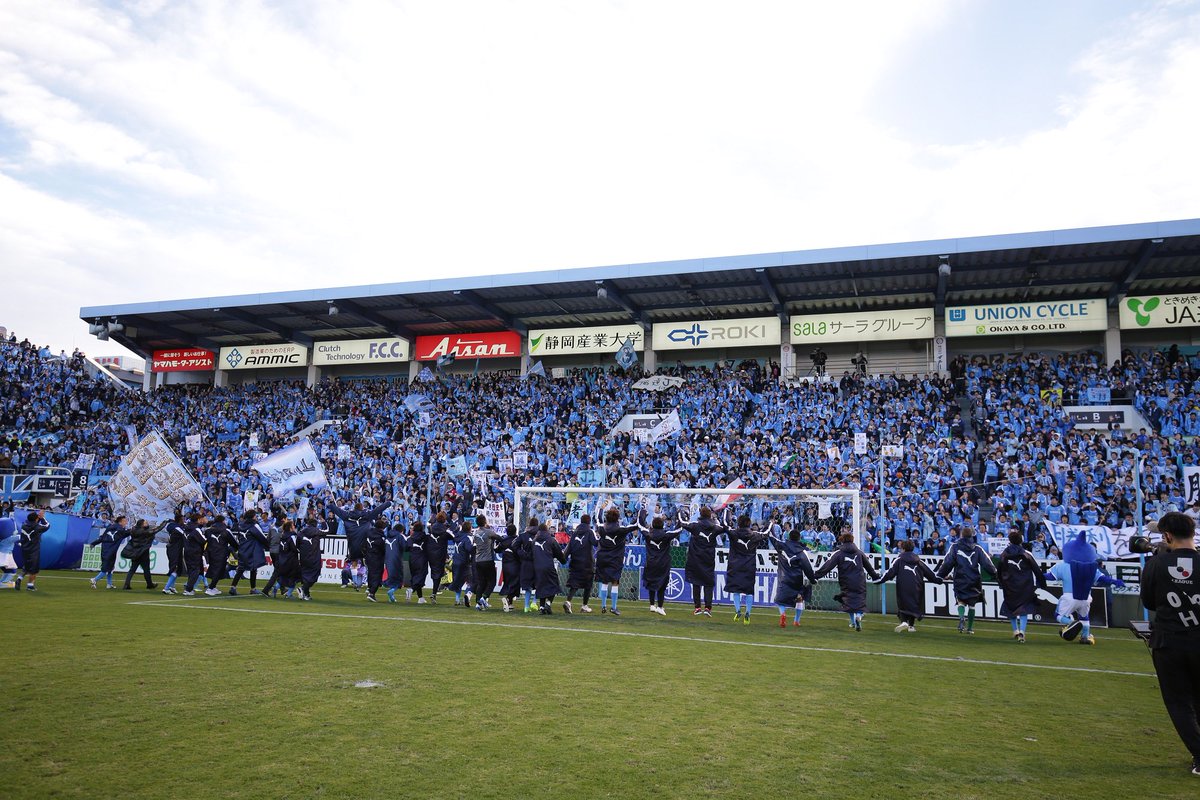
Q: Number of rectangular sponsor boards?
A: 9